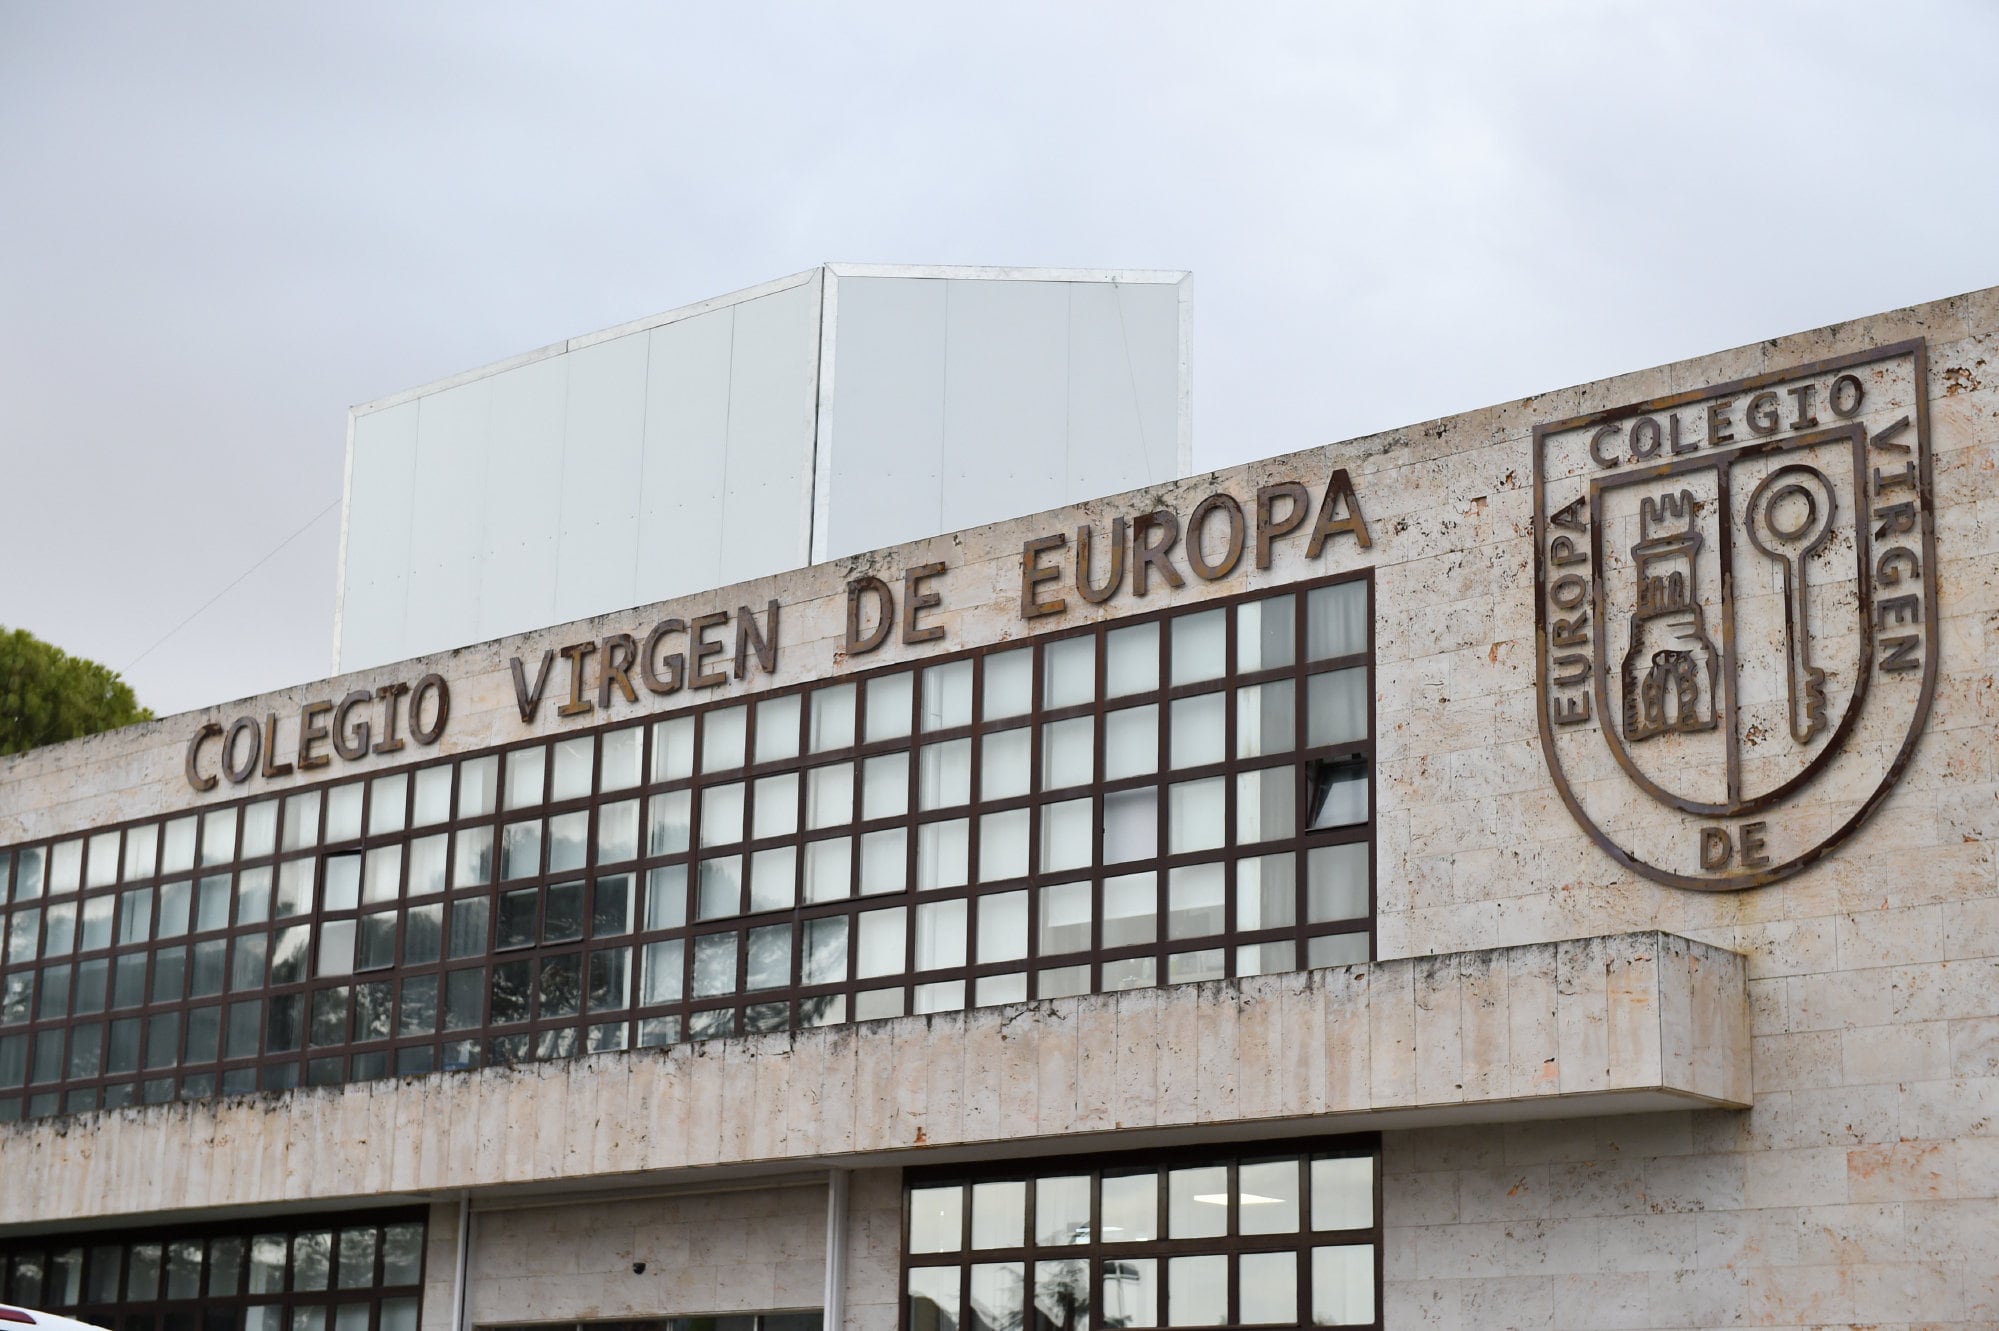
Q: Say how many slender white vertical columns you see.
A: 2